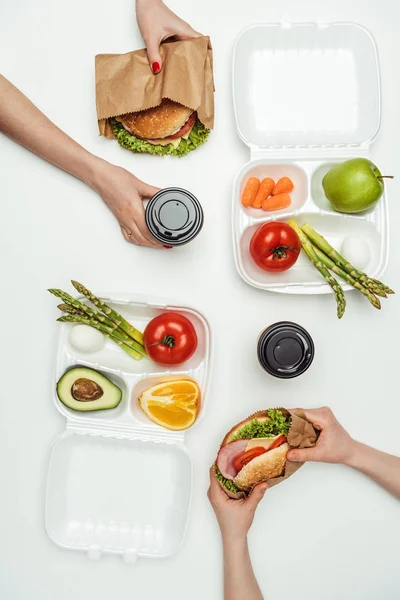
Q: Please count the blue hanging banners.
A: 0